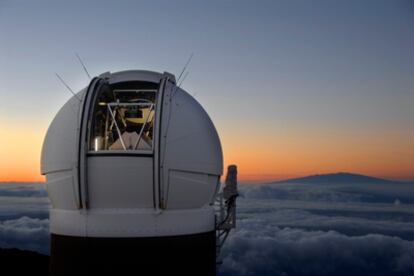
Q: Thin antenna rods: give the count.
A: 4